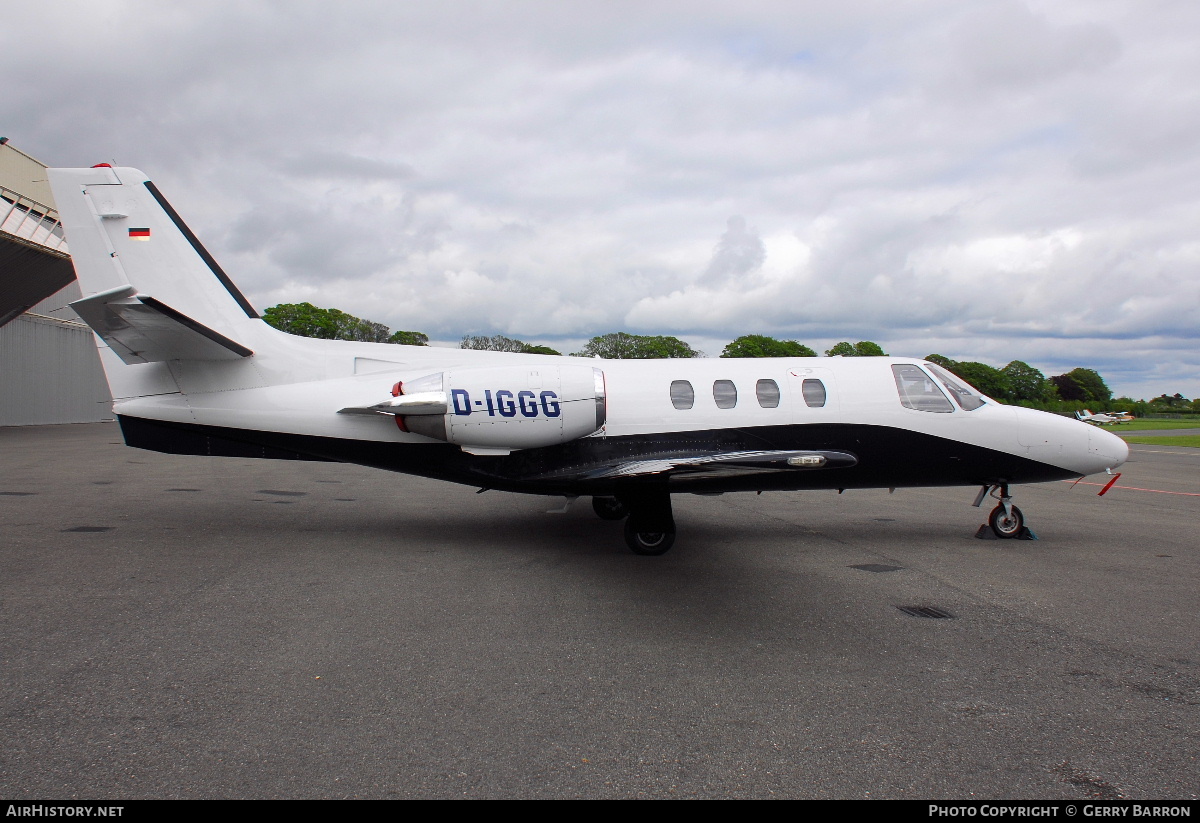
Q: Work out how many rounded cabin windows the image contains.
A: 4